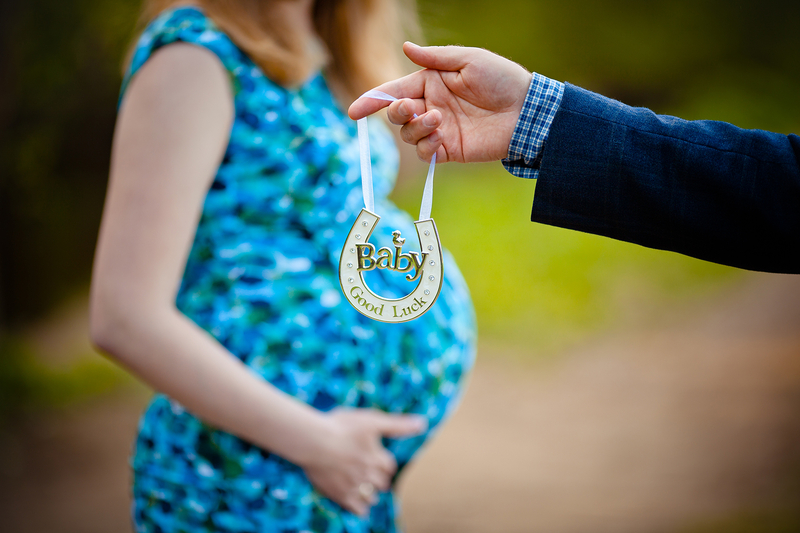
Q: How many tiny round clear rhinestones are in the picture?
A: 10